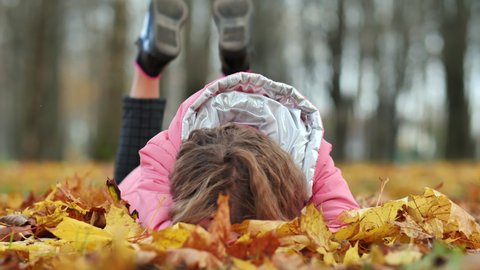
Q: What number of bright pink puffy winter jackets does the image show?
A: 1